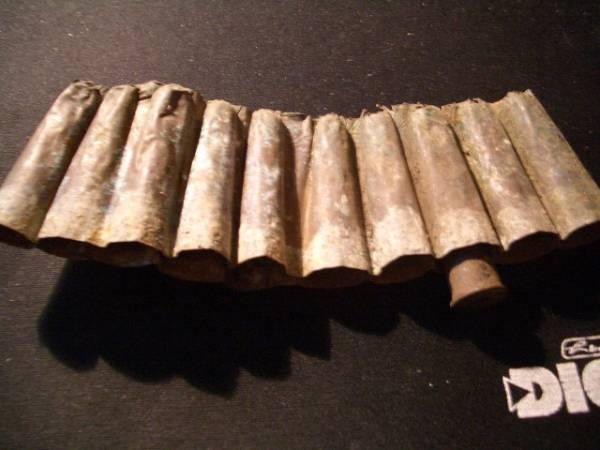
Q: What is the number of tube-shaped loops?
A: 10